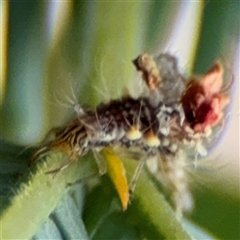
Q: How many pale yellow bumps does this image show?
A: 2